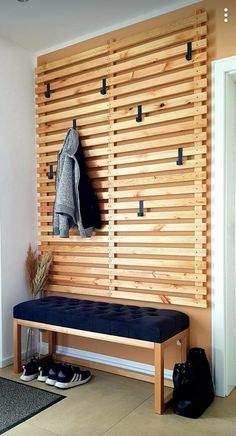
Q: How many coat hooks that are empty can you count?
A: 7